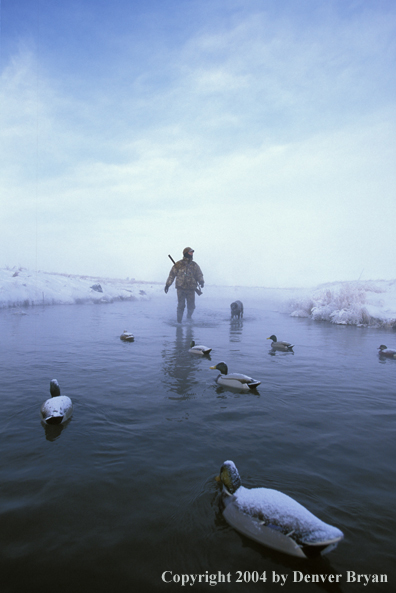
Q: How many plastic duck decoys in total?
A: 7